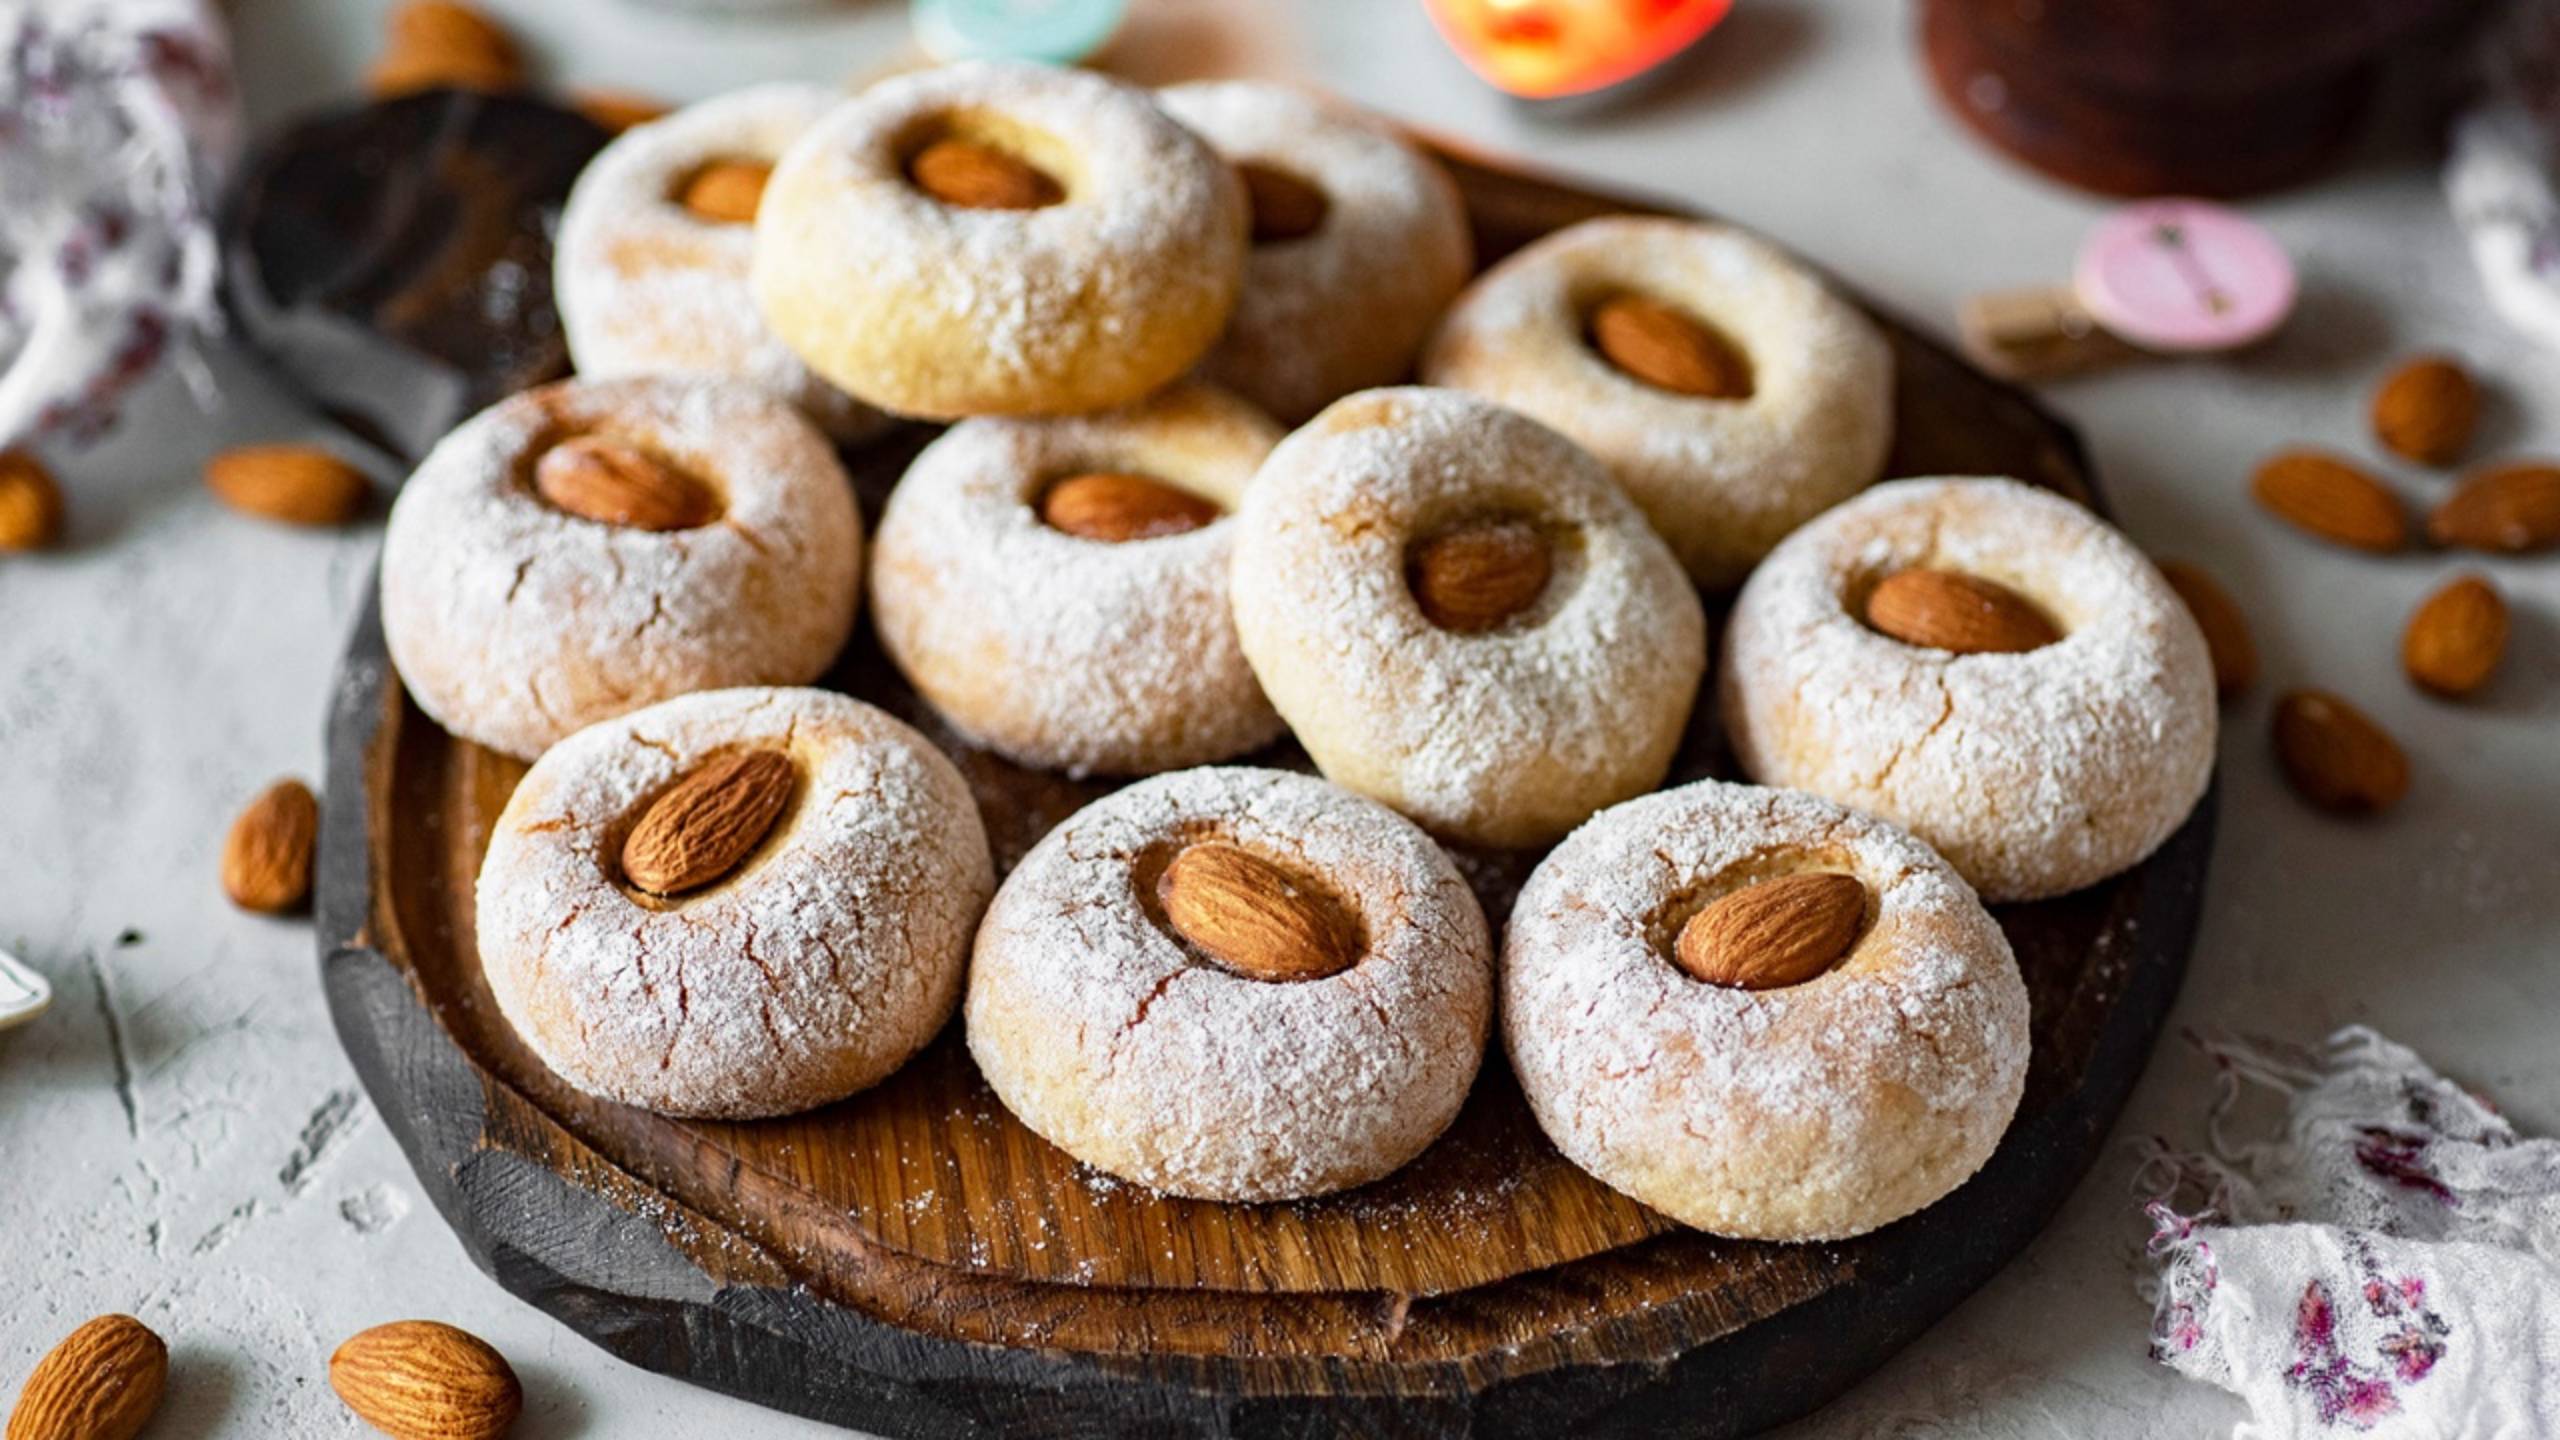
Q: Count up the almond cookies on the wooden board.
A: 11